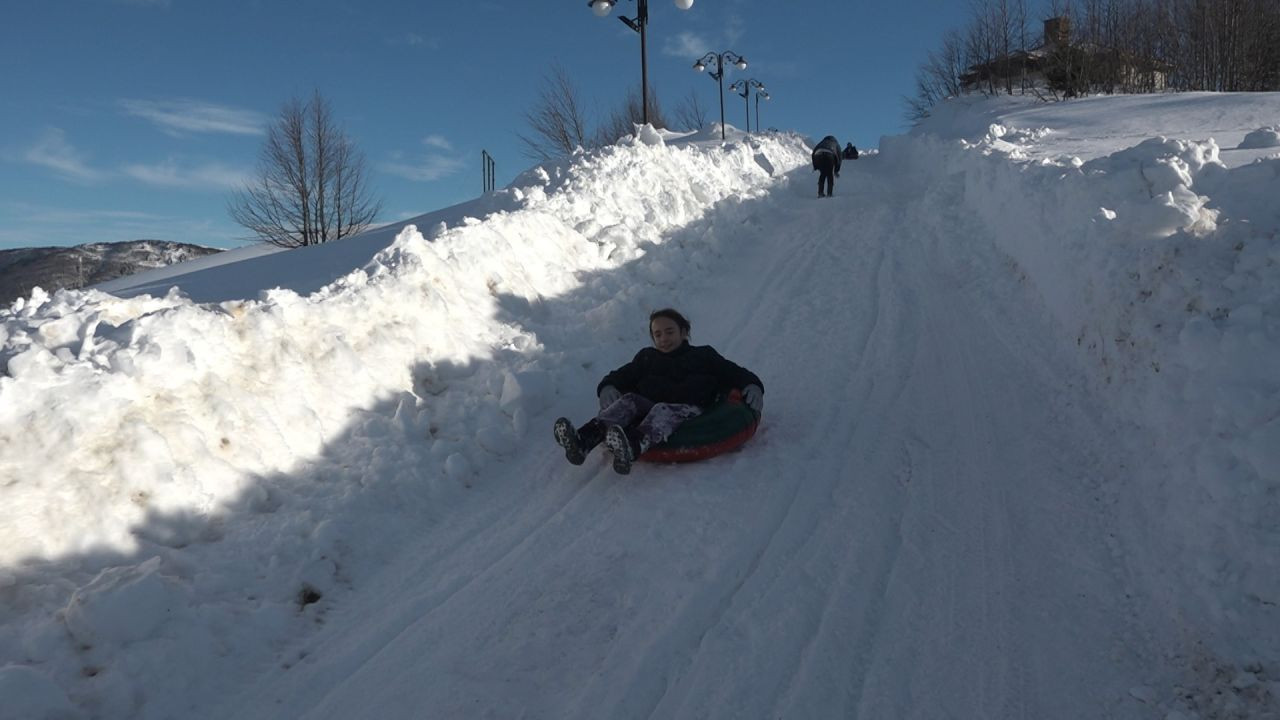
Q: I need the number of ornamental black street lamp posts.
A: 4